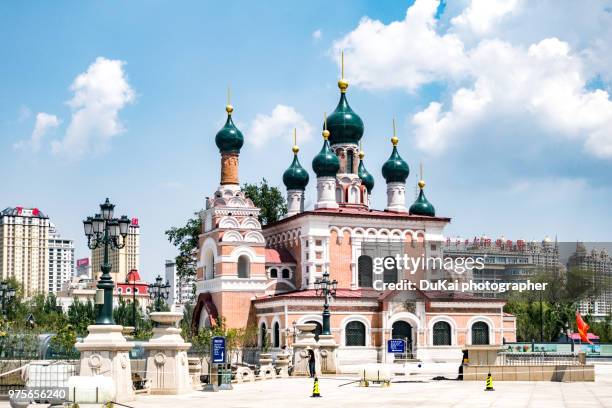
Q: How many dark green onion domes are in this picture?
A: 7